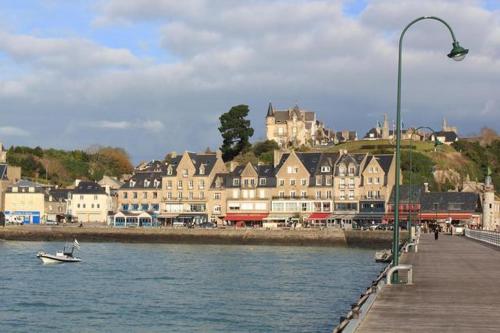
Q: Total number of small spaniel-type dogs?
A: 0